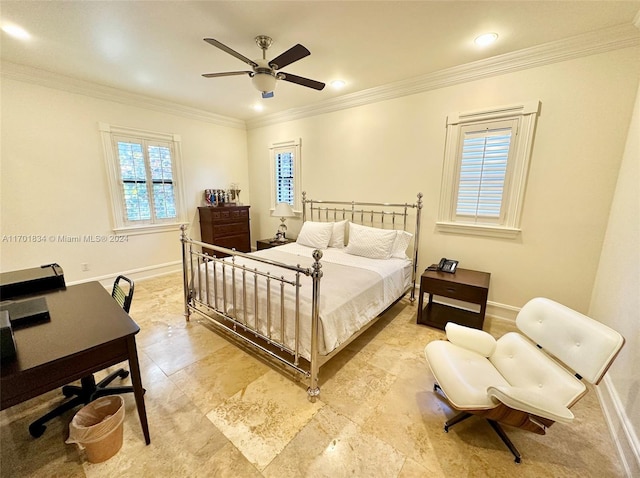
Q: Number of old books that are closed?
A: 0